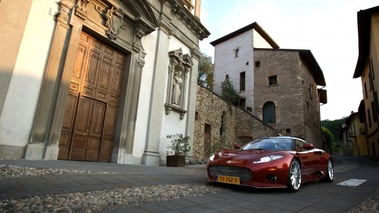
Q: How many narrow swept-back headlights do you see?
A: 2